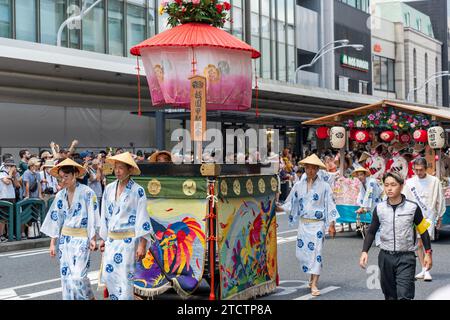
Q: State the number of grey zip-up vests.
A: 1